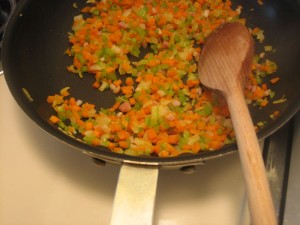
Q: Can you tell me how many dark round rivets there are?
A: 2